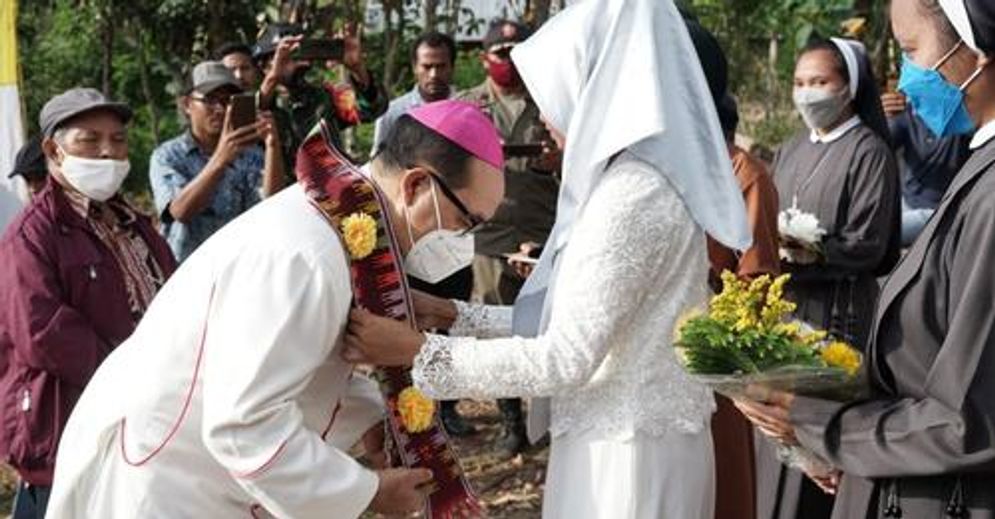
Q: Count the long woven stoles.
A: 1